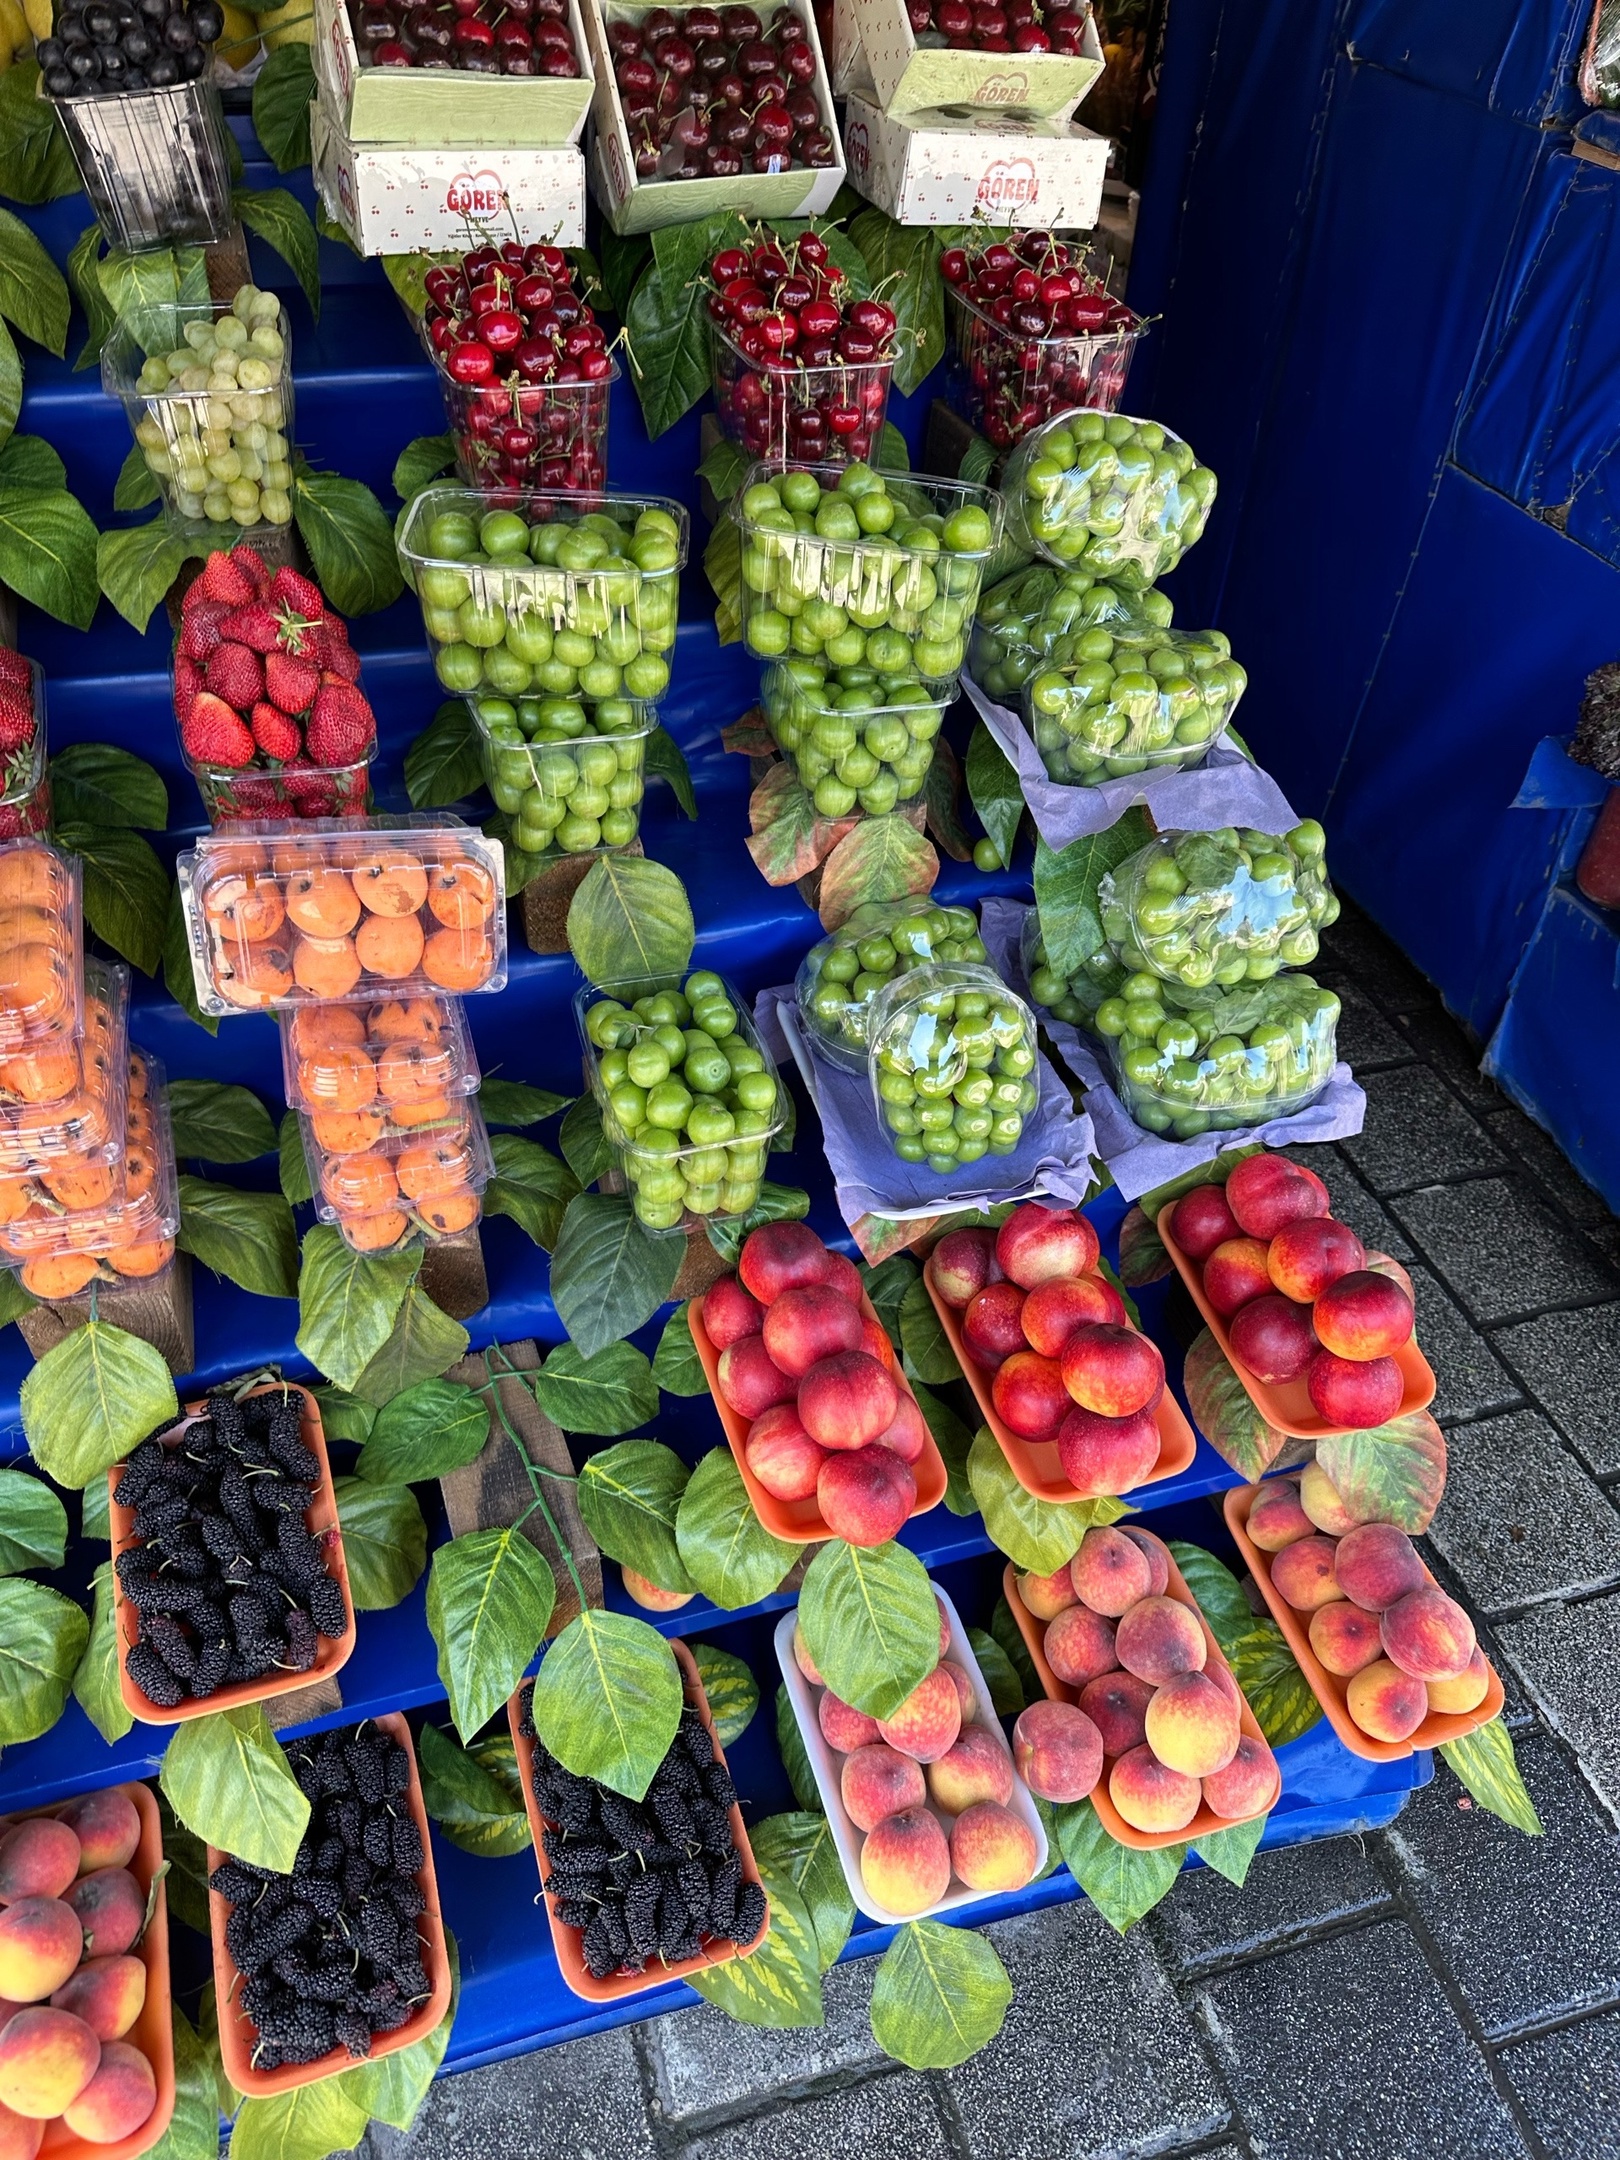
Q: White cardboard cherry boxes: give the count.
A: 5